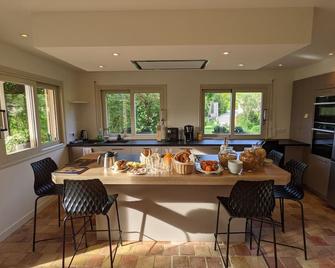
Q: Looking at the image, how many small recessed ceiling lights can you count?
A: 7